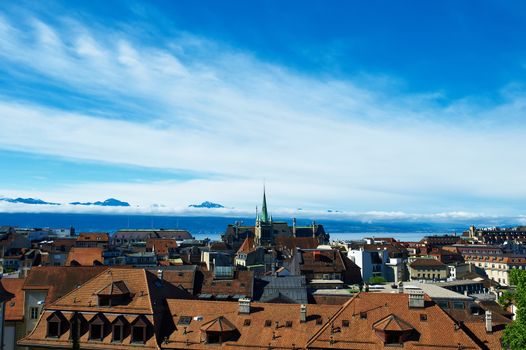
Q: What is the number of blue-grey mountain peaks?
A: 3